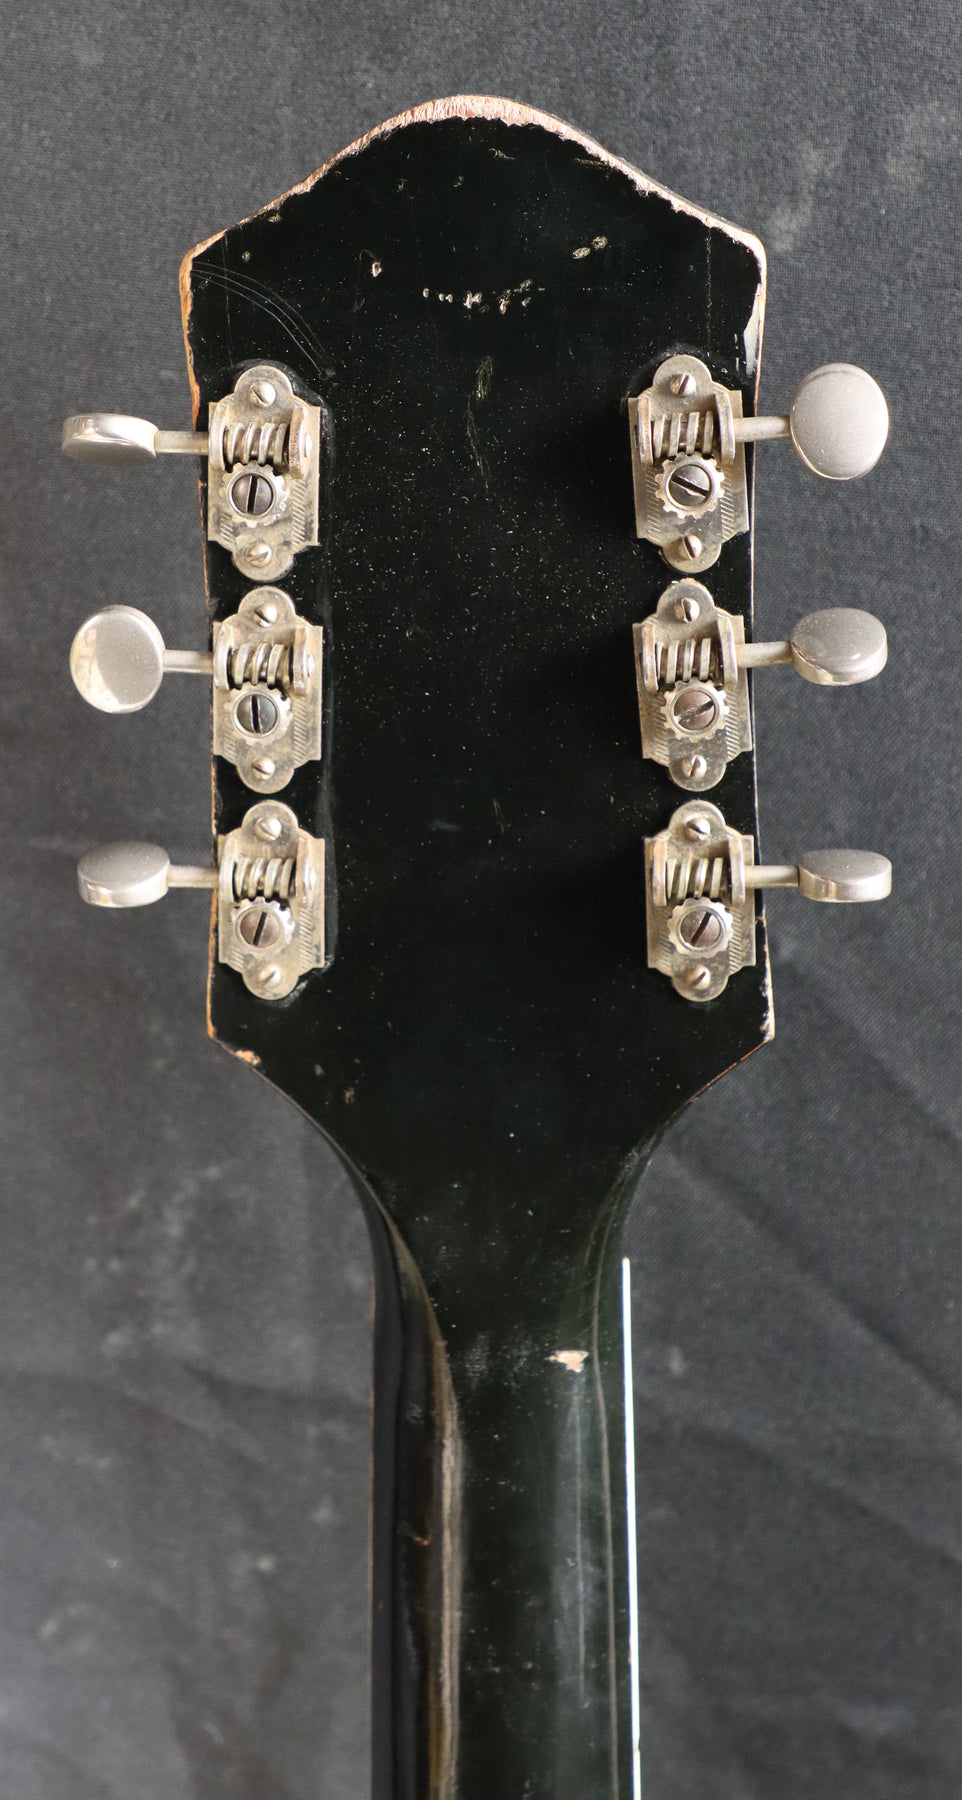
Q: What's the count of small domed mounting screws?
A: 12